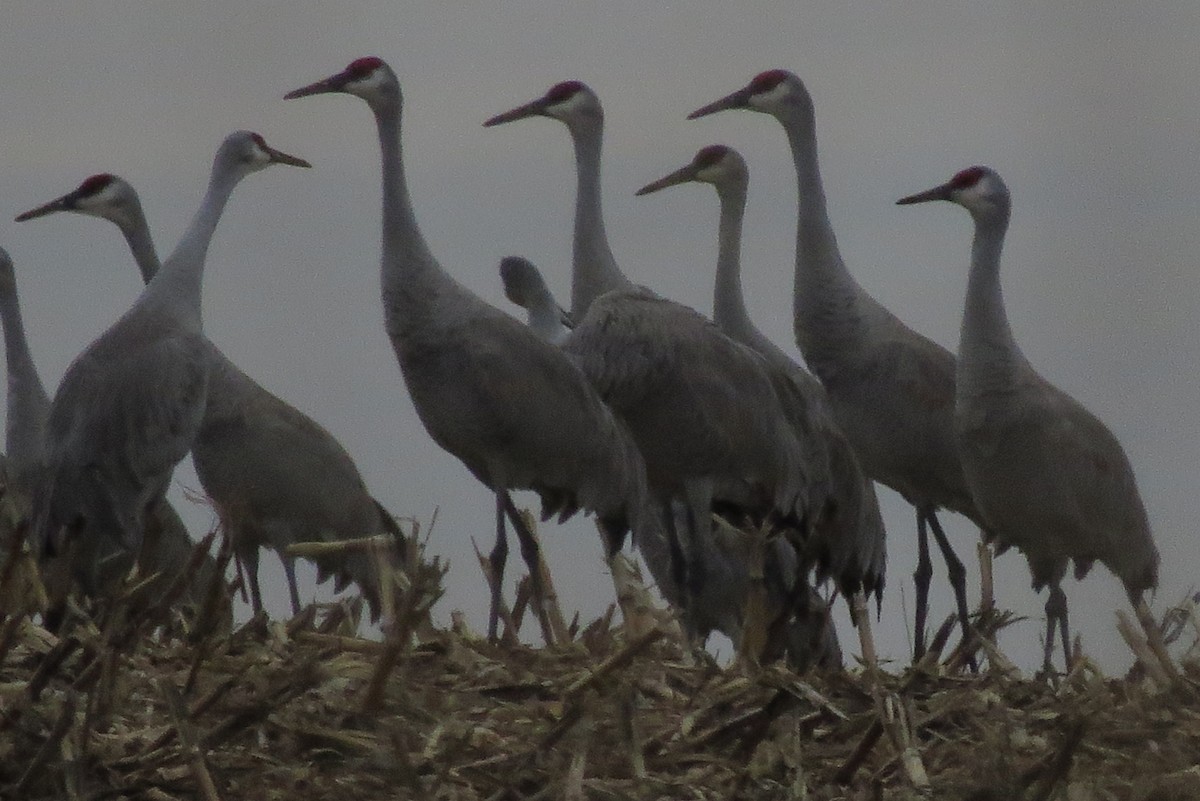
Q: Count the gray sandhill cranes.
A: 9